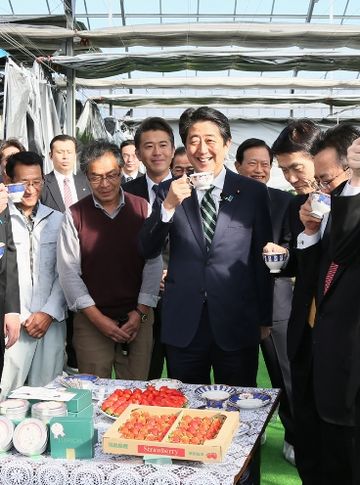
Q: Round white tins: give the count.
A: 4